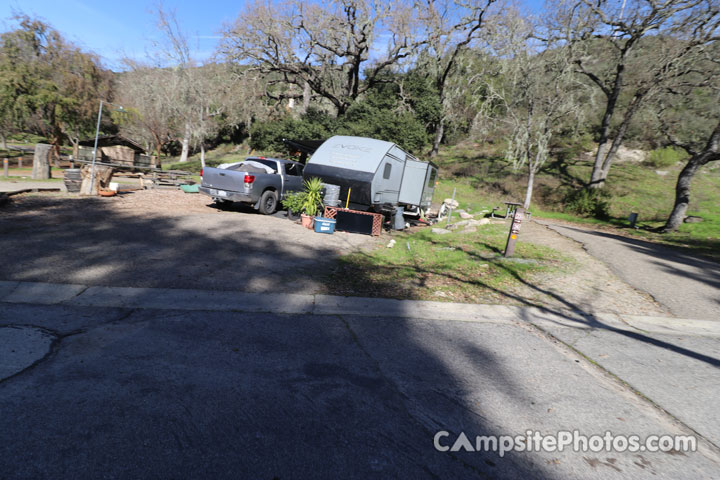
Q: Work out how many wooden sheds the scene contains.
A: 1